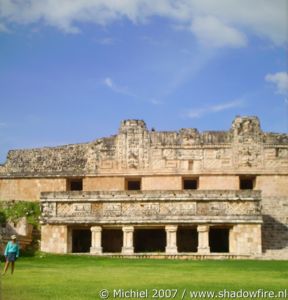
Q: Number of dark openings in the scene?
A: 9